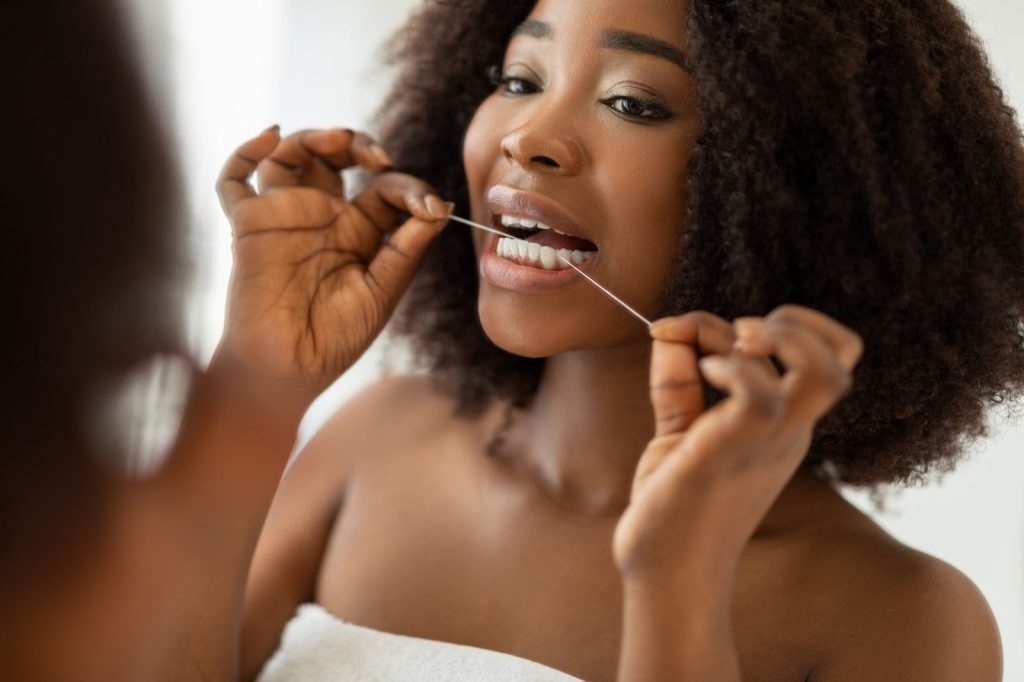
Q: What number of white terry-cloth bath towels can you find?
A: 1